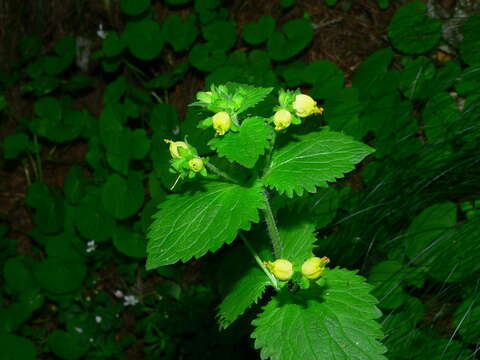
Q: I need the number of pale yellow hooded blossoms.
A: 7